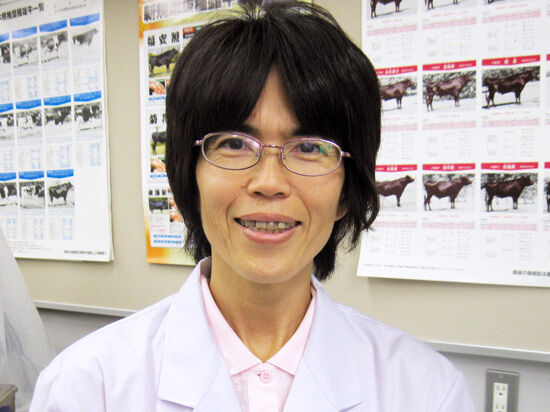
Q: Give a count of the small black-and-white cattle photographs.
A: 11